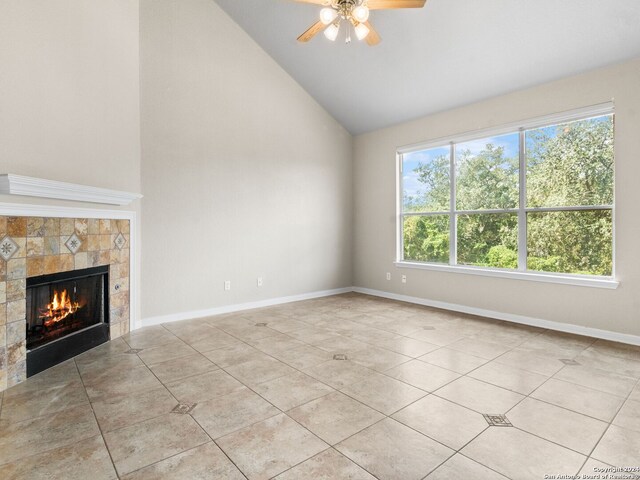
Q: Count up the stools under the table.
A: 0